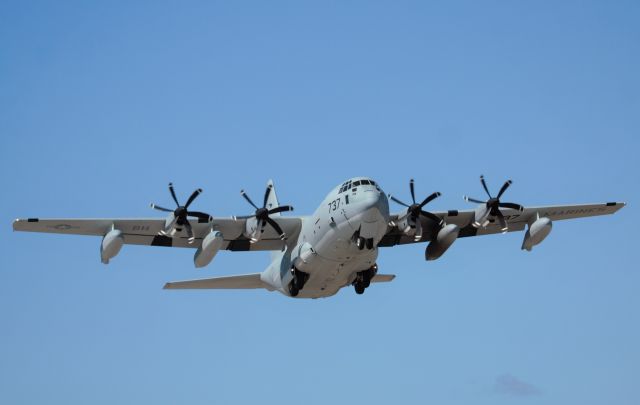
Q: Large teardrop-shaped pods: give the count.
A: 4